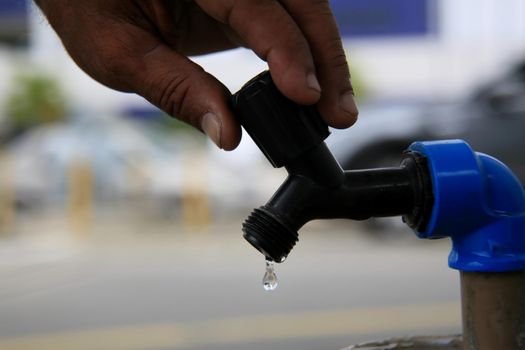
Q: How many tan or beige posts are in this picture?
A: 3